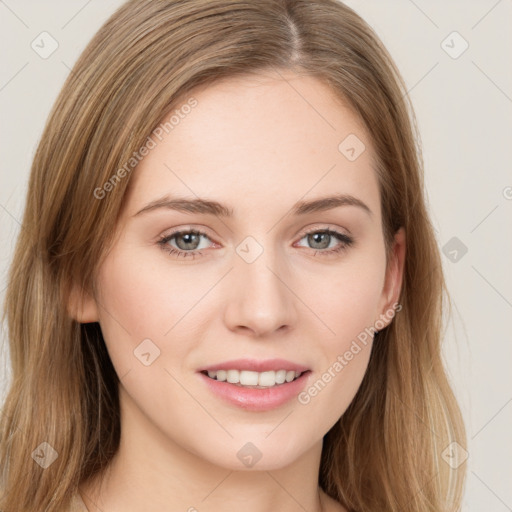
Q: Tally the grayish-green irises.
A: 2